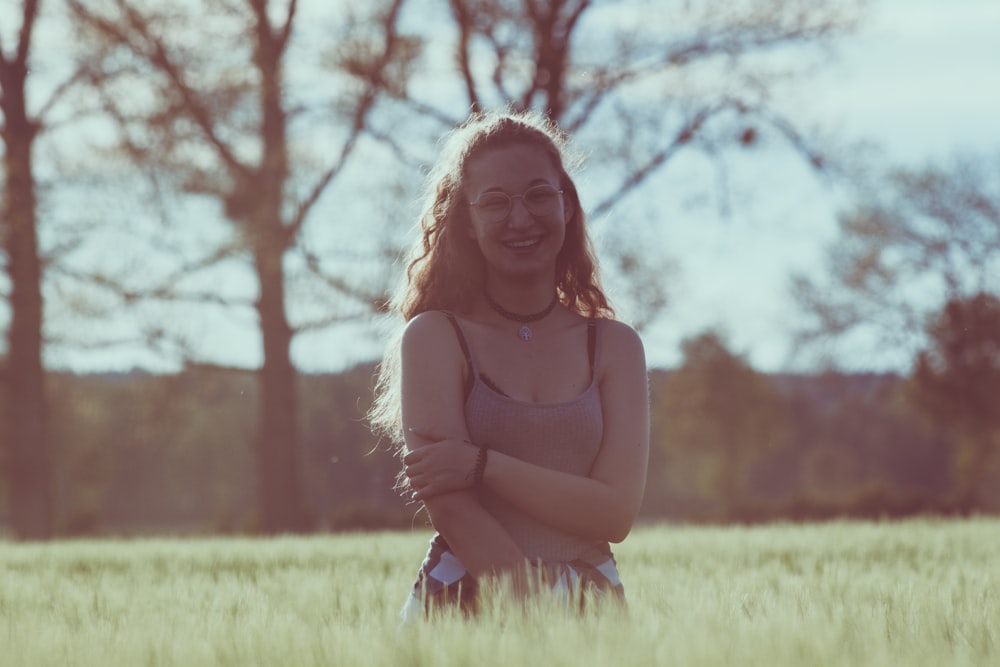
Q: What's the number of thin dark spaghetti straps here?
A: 2